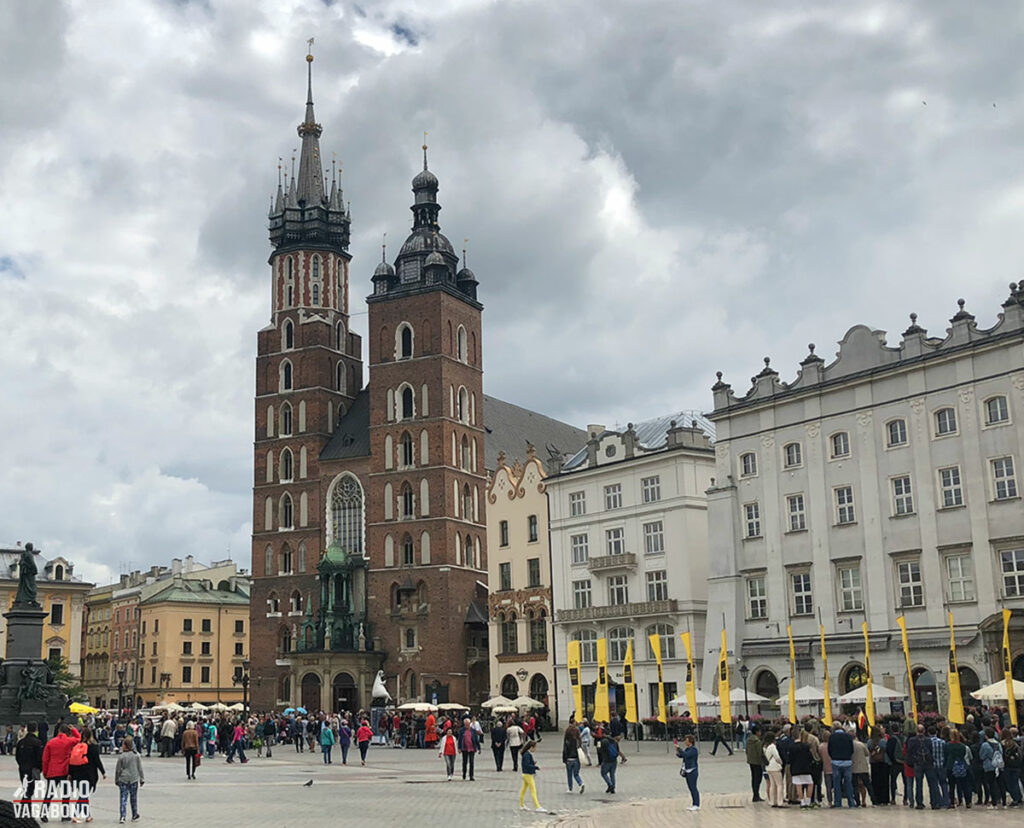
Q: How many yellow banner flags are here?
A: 12